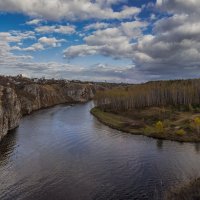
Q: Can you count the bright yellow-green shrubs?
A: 3